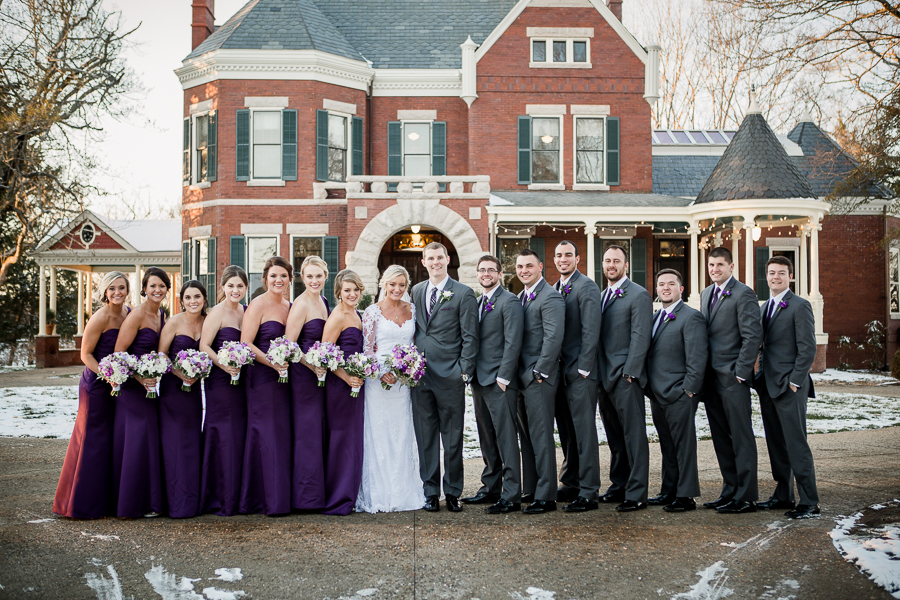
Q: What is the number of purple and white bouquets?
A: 8